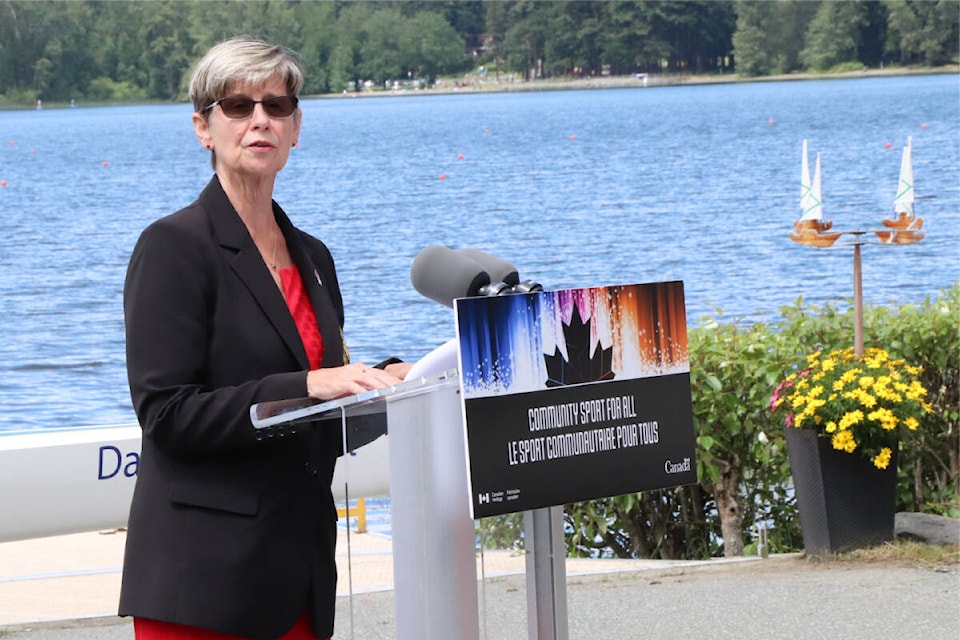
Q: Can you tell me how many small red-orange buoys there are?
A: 11